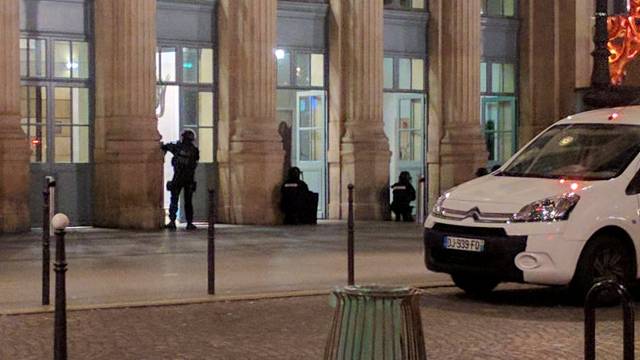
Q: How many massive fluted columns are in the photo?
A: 5